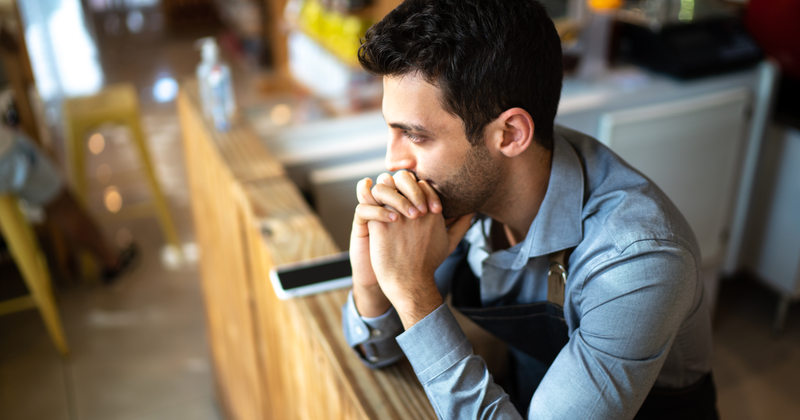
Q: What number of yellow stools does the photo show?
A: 2